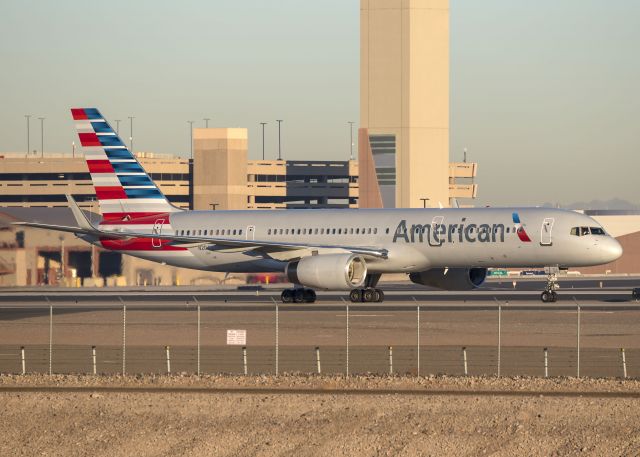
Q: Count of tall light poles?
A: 9